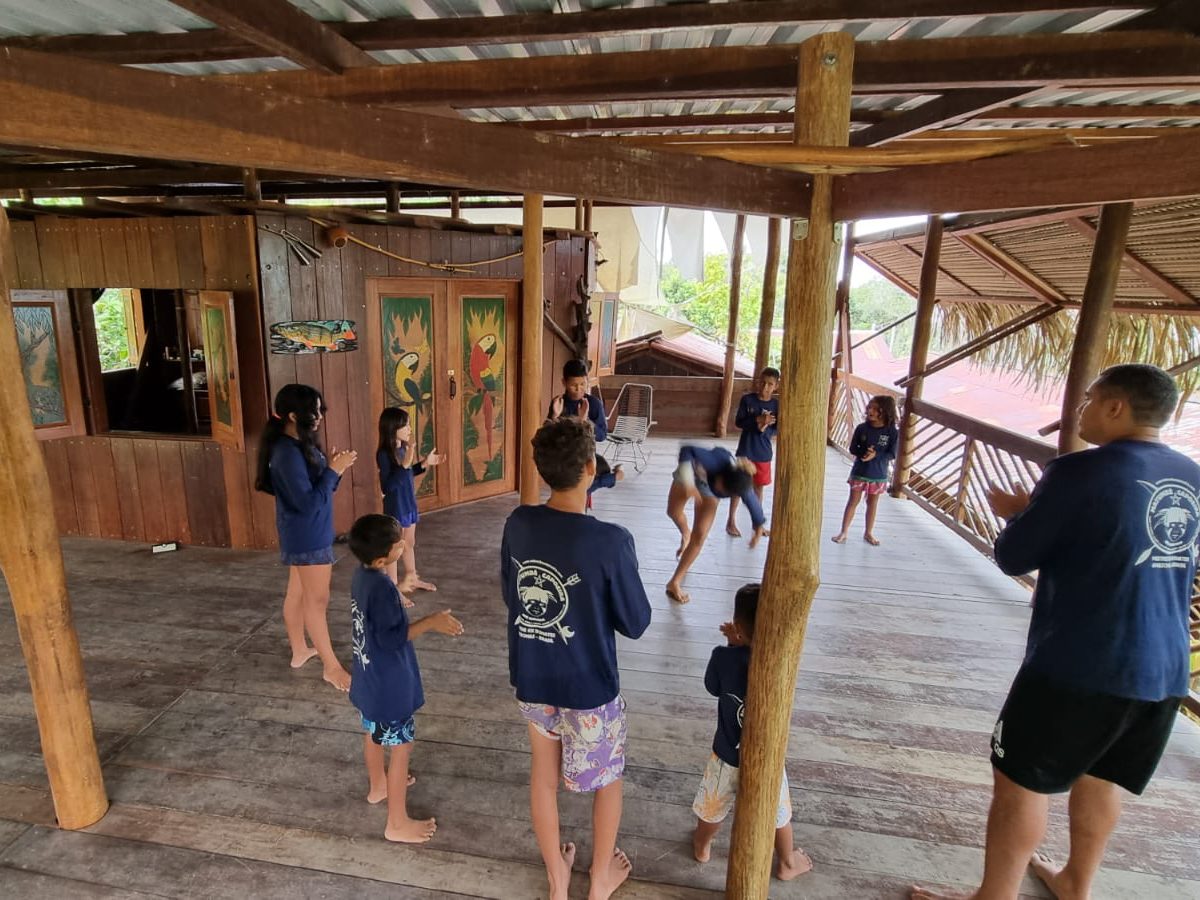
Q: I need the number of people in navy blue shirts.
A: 11